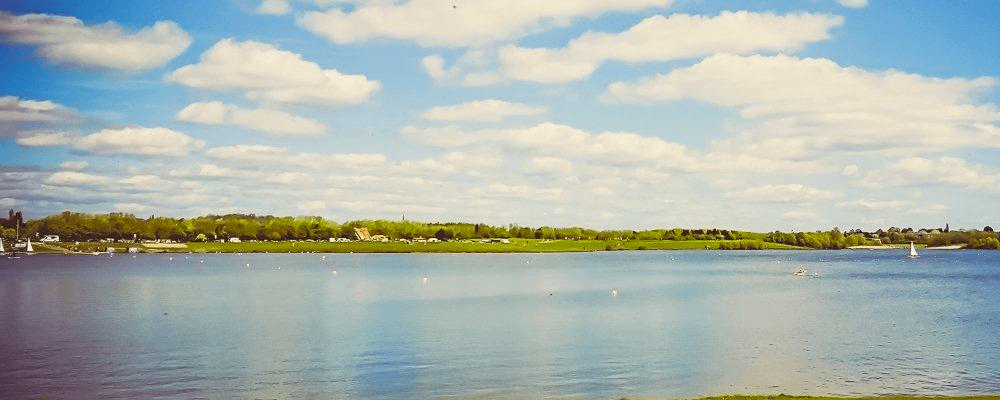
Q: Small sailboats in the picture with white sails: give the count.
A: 3